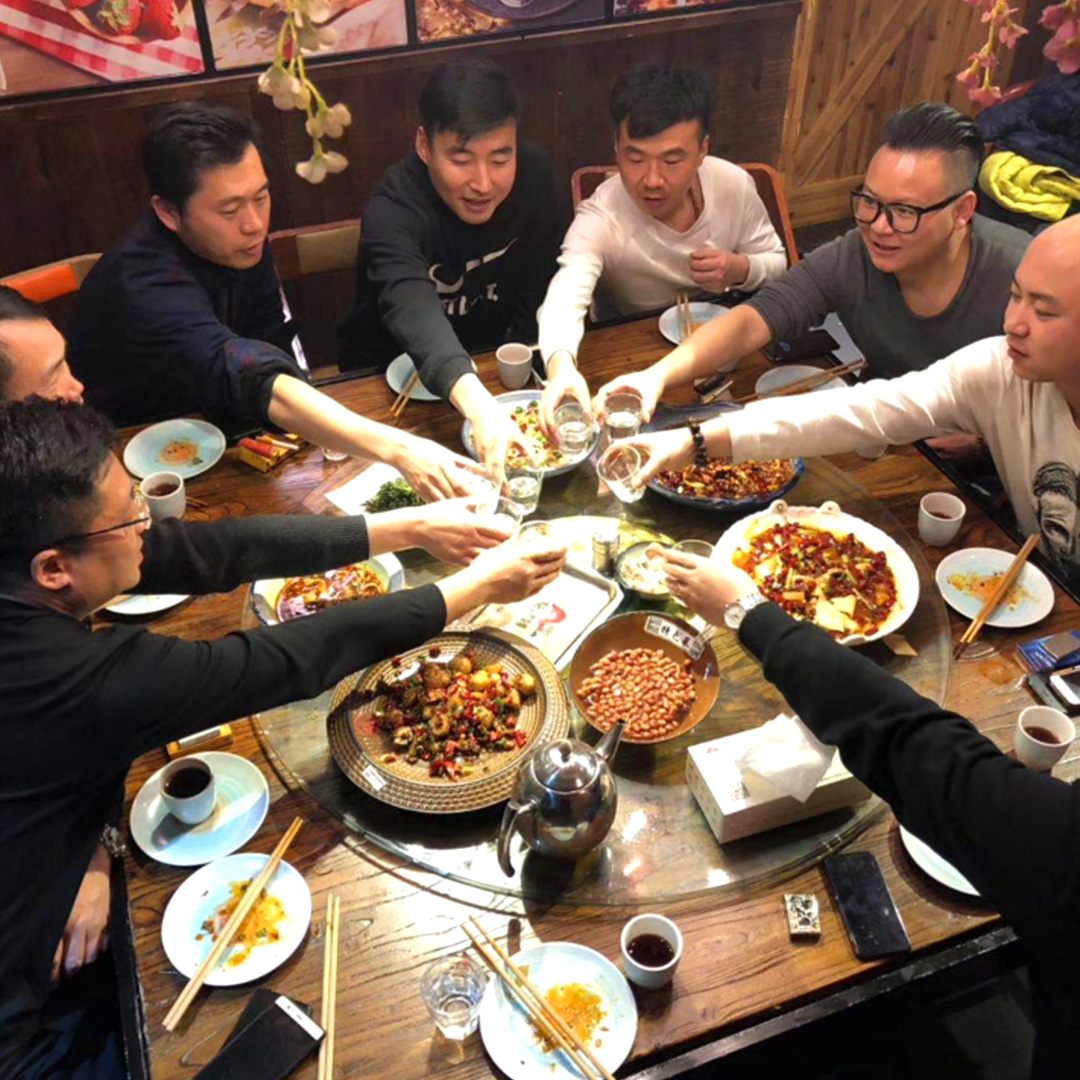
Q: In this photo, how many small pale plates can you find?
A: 10